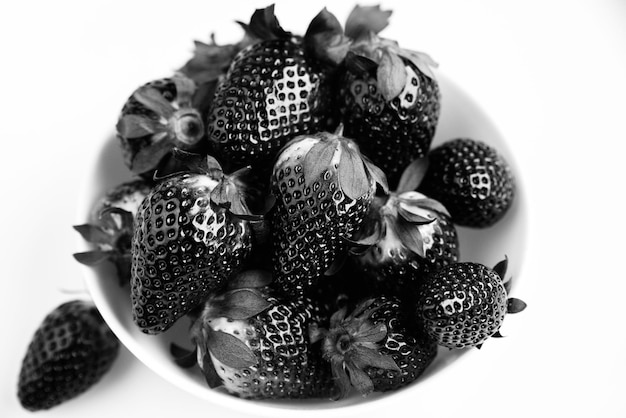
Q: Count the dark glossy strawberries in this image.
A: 12